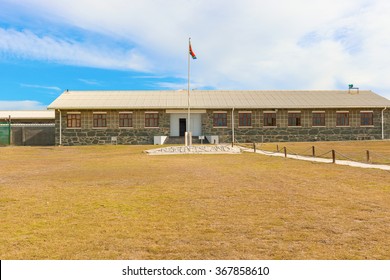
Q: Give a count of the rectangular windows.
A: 11